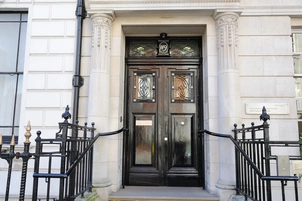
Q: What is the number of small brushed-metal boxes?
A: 1